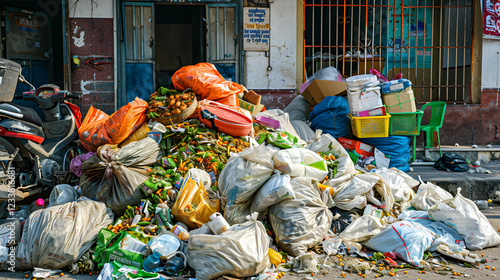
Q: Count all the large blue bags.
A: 2